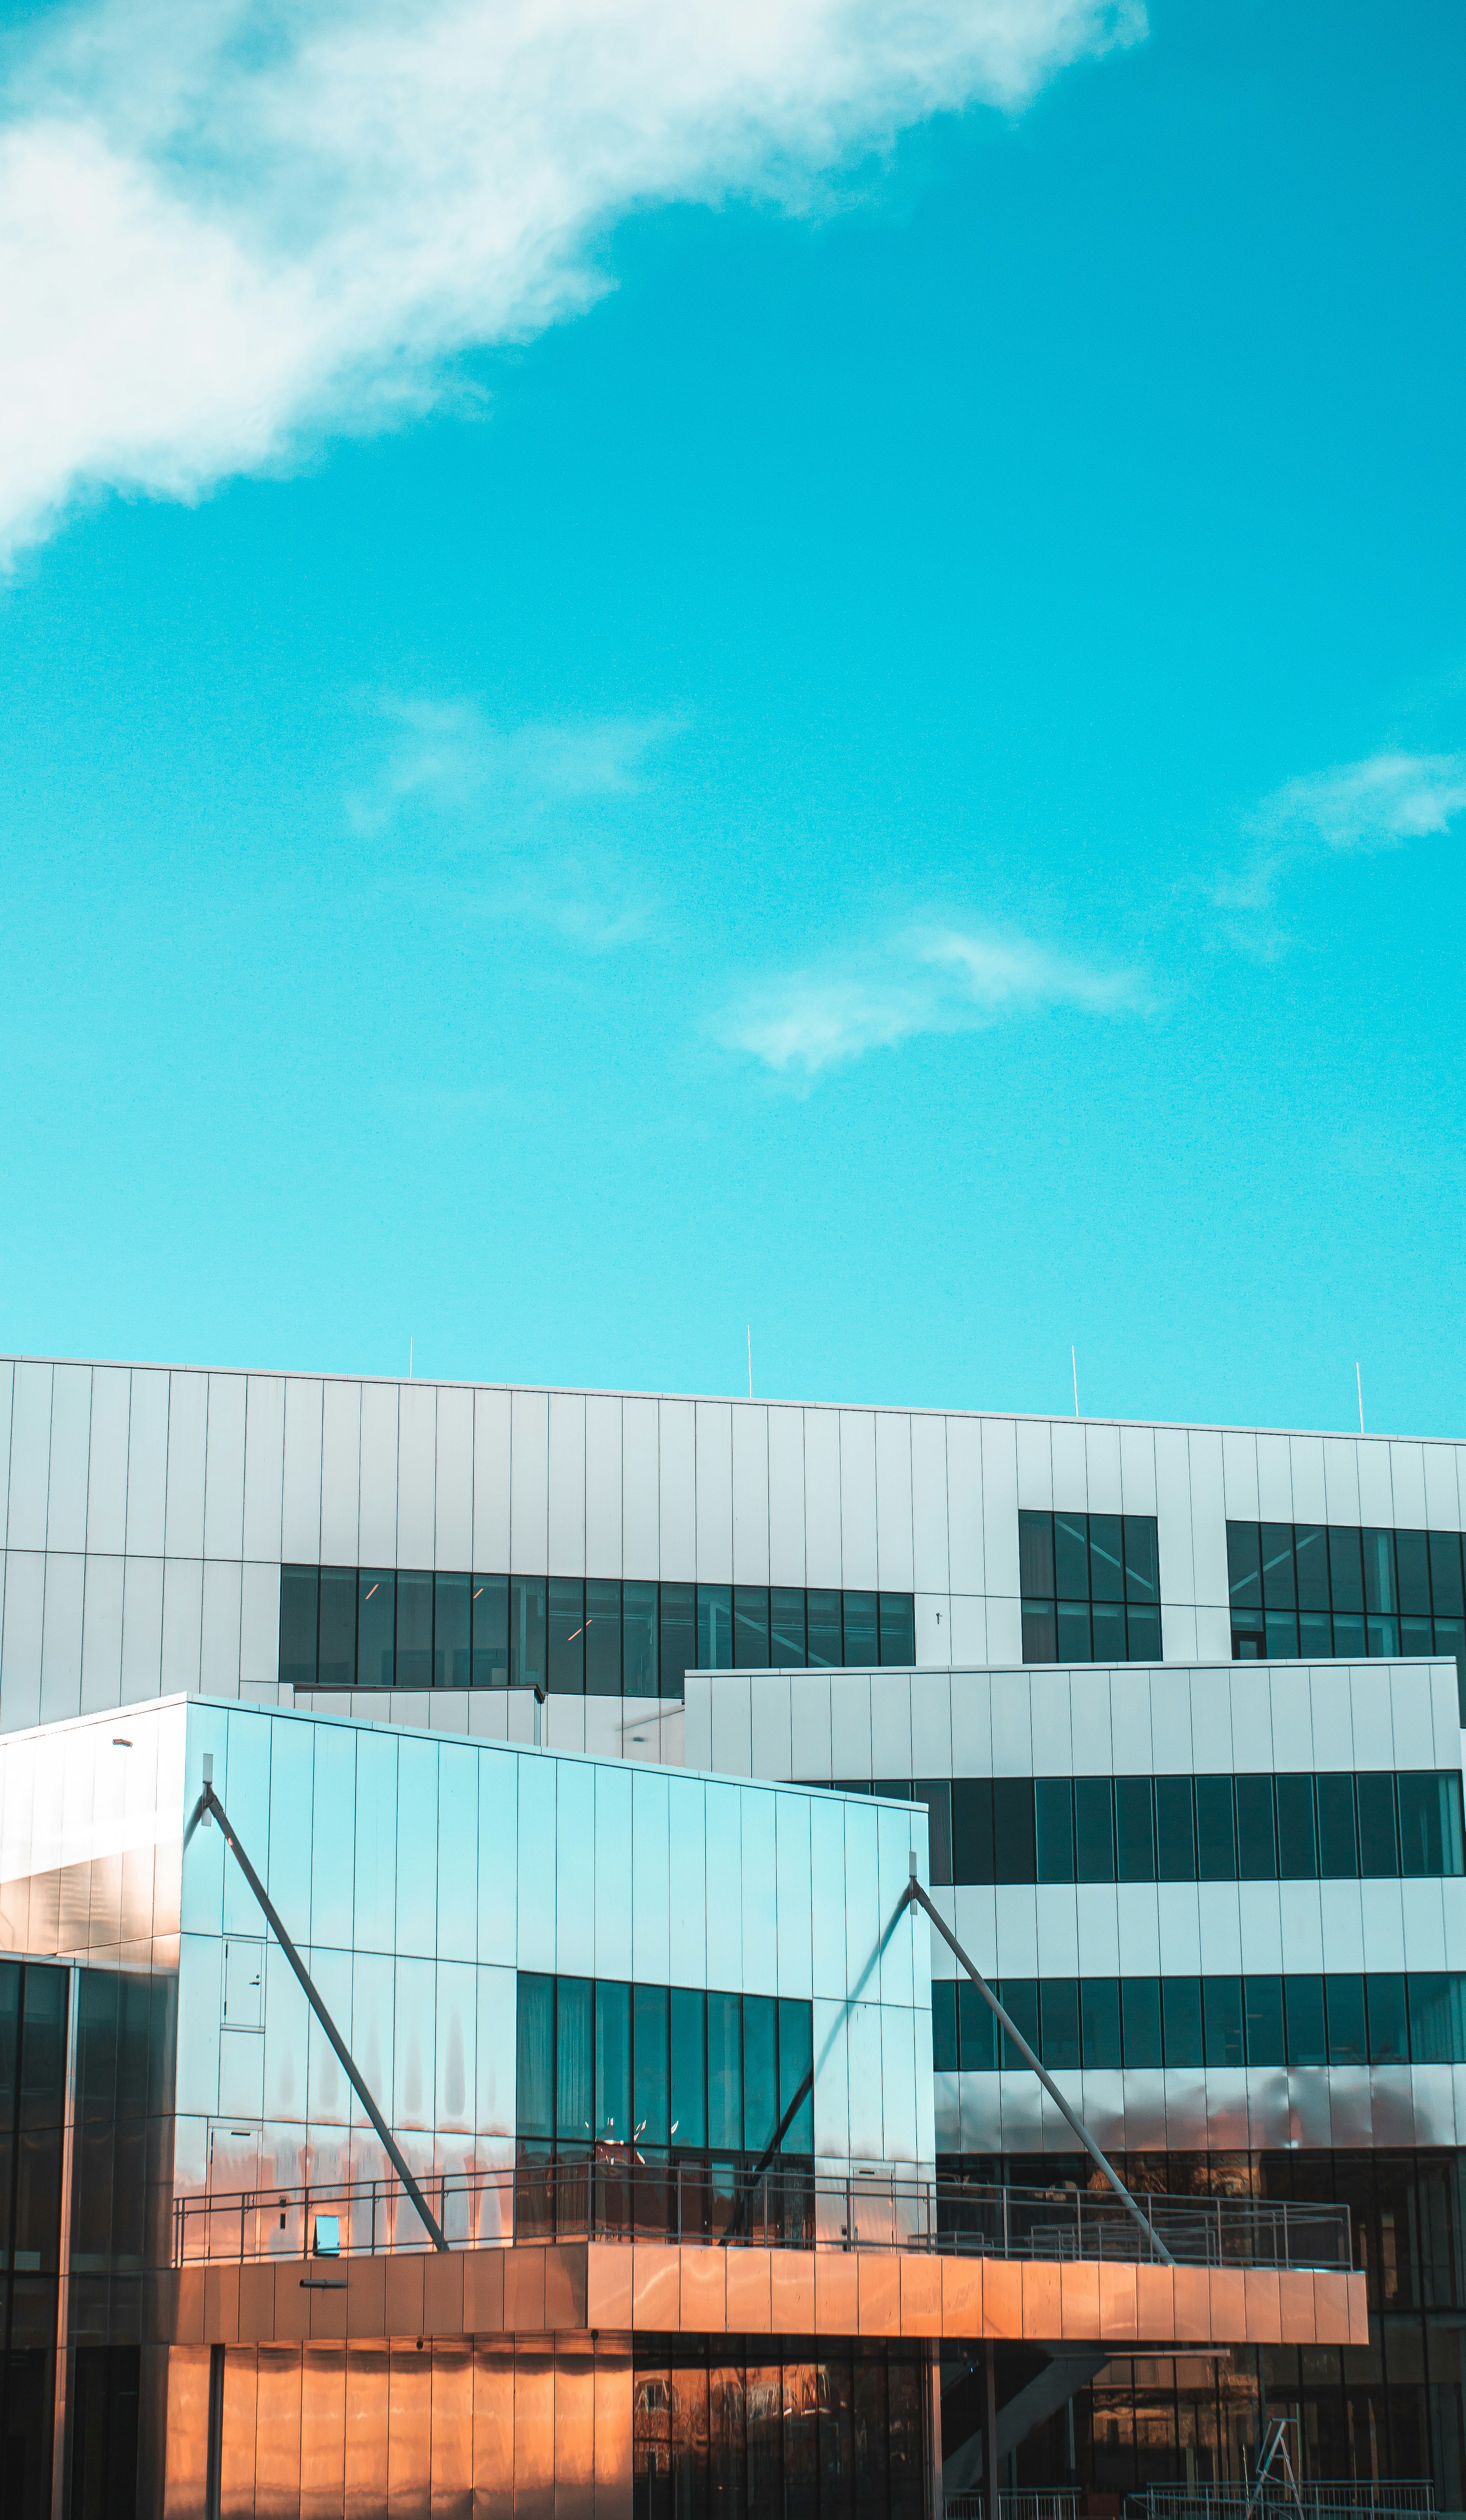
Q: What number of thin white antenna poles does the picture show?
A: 4